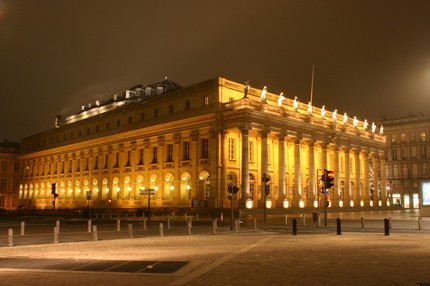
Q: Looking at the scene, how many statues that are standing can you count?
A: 12